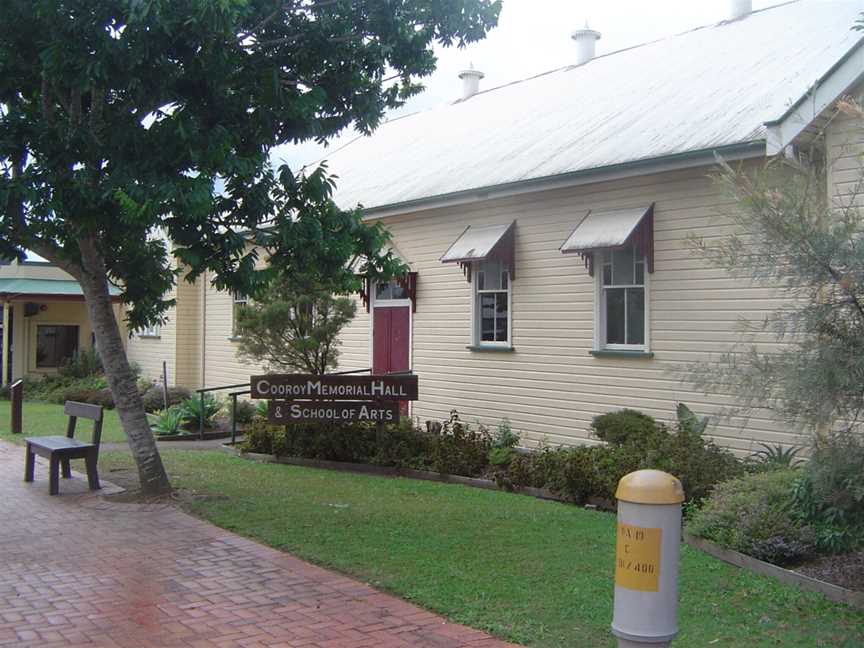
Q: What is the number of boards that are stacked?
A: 2